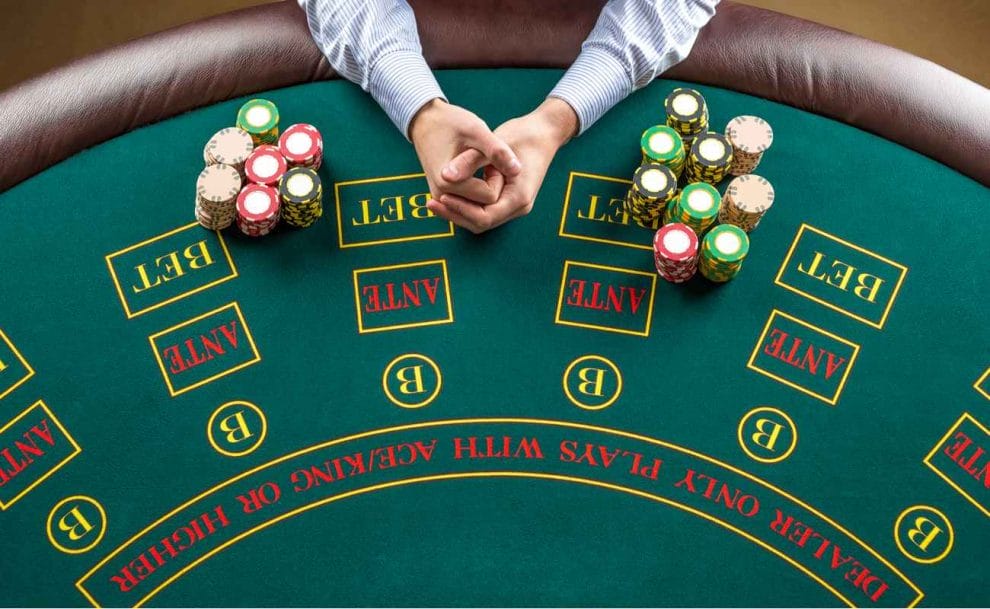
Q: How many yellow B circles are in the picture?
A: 6